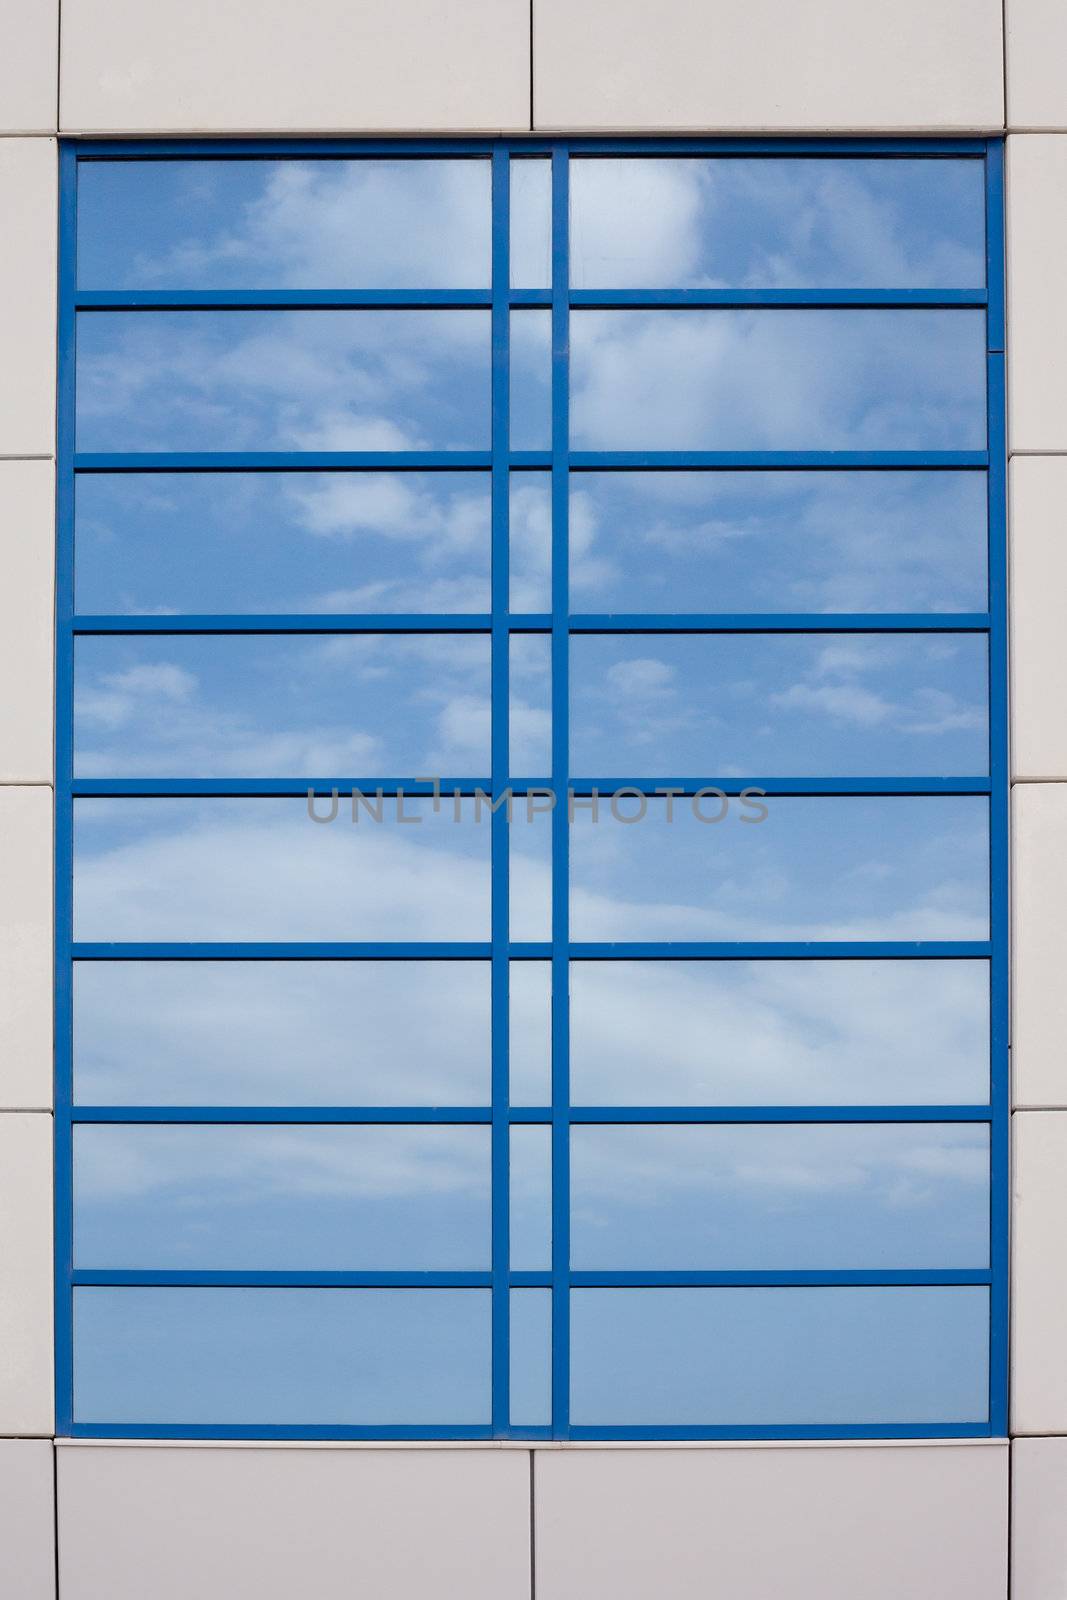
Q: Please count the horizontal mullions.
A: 7